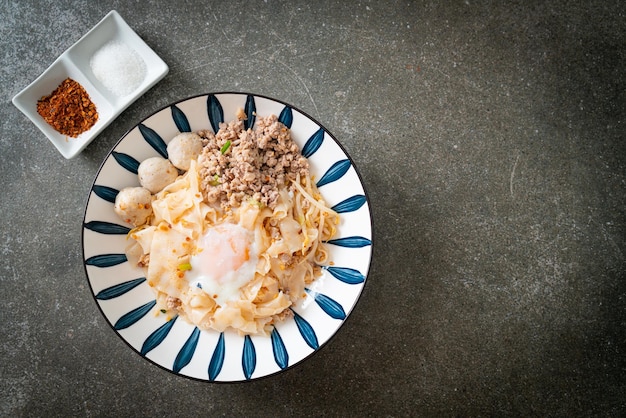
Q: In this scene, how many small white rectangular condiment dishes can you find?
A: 1